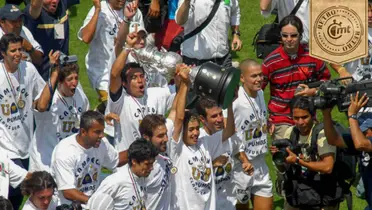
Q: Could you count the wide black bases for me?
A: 1